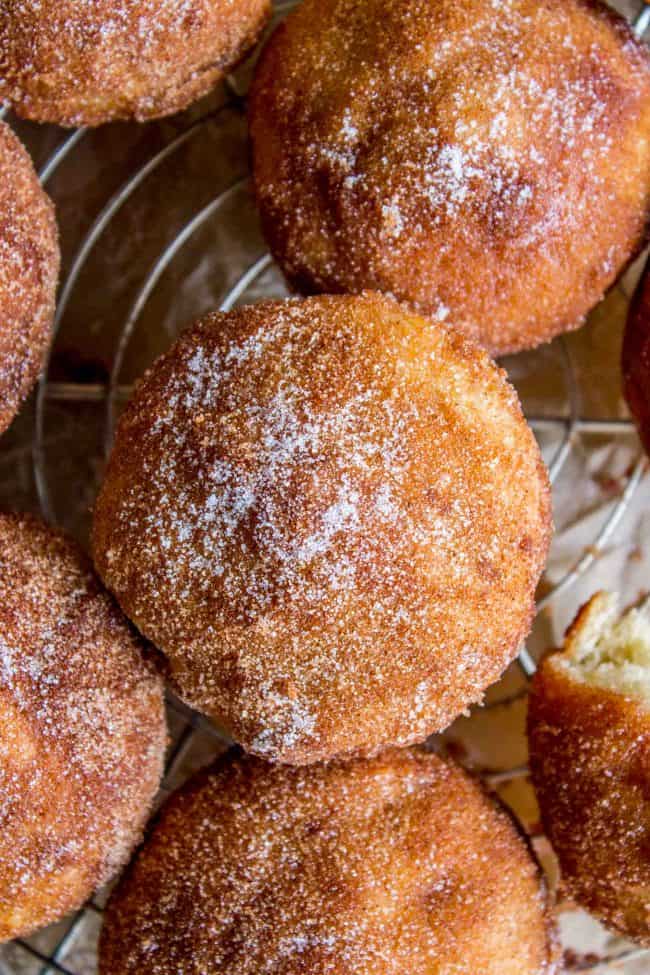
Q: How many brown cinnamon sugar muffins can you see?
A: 8